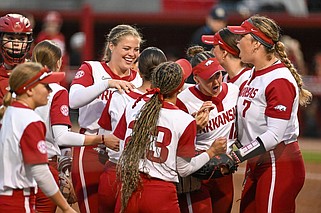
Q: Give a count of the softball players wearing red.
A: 9